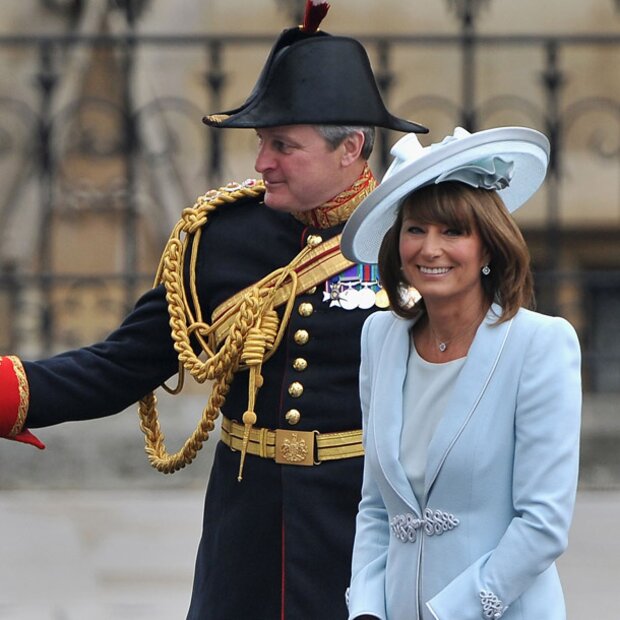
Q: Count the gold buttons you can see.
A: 7